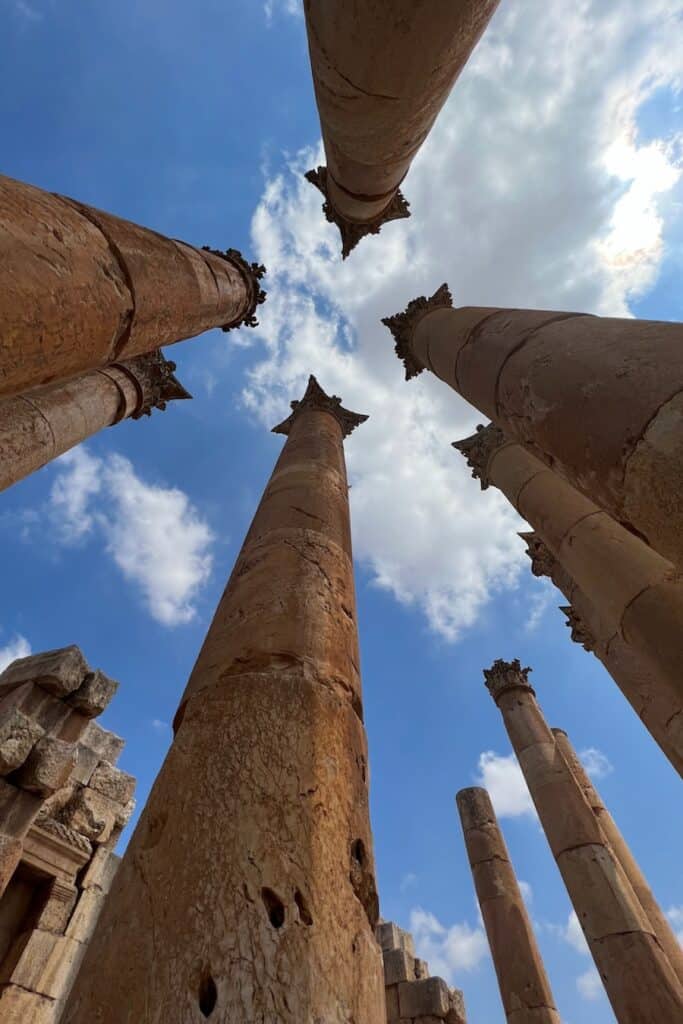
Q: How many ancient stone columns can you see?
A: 11